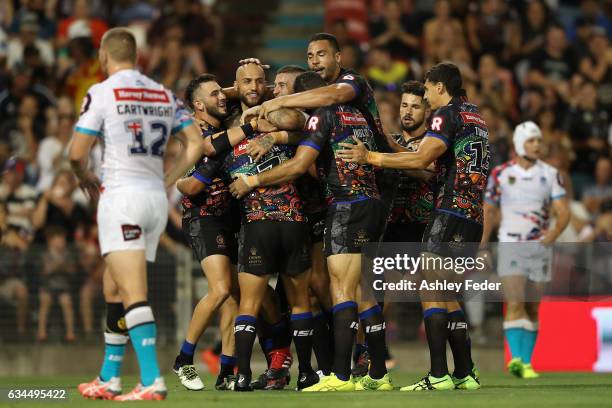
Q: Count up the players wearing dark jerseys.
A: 8